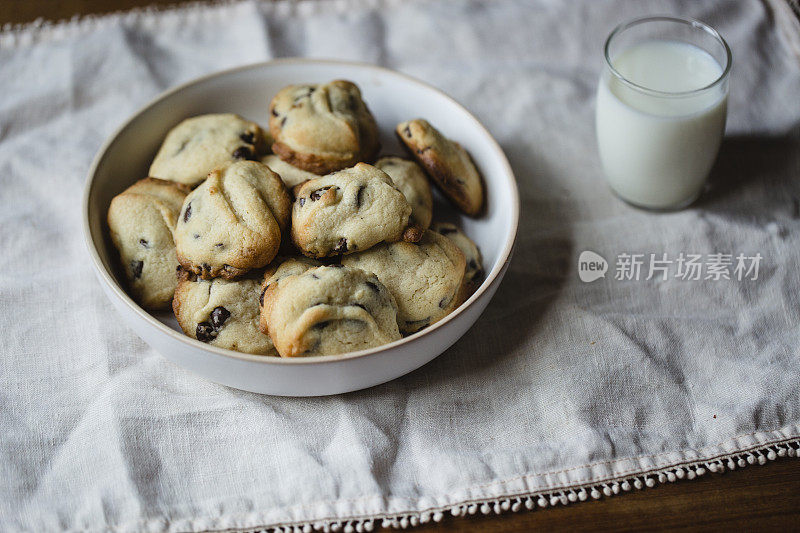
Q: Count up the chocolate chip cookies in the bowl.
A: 13